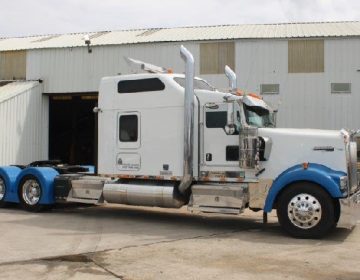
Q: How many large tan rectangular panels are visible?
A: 3